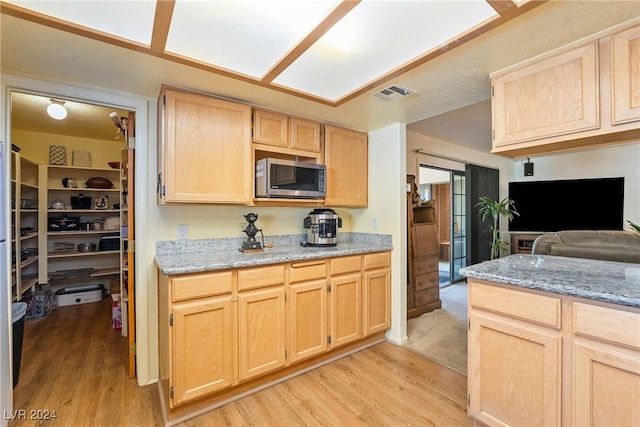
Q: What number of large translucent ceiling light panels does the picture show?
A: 3